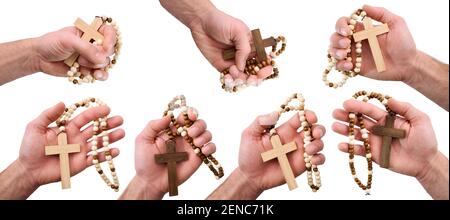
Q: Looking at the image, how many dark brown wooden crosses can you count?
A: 3